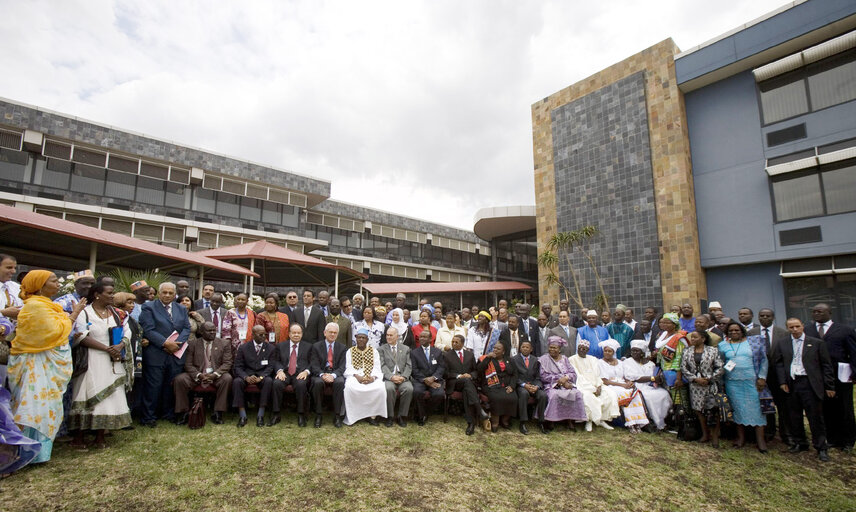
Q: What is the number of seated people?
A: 14